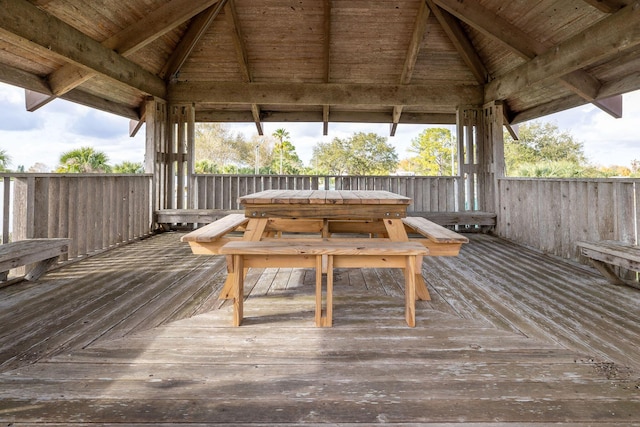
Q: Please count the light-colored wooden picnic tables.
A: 1